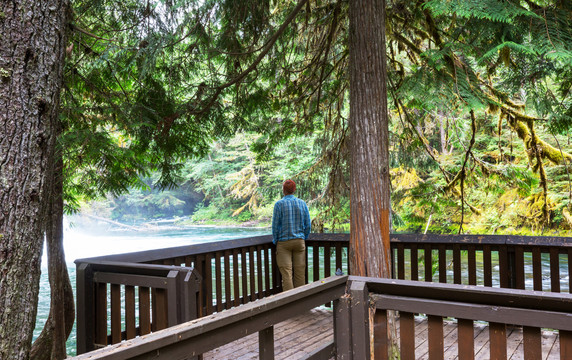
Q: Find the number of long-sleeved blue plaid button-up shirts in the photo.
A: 1